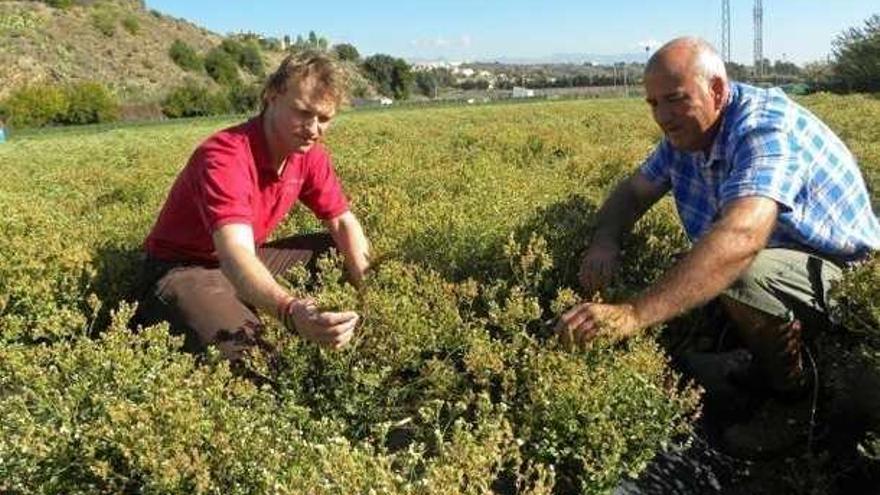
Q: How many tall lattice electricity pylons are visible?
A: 2